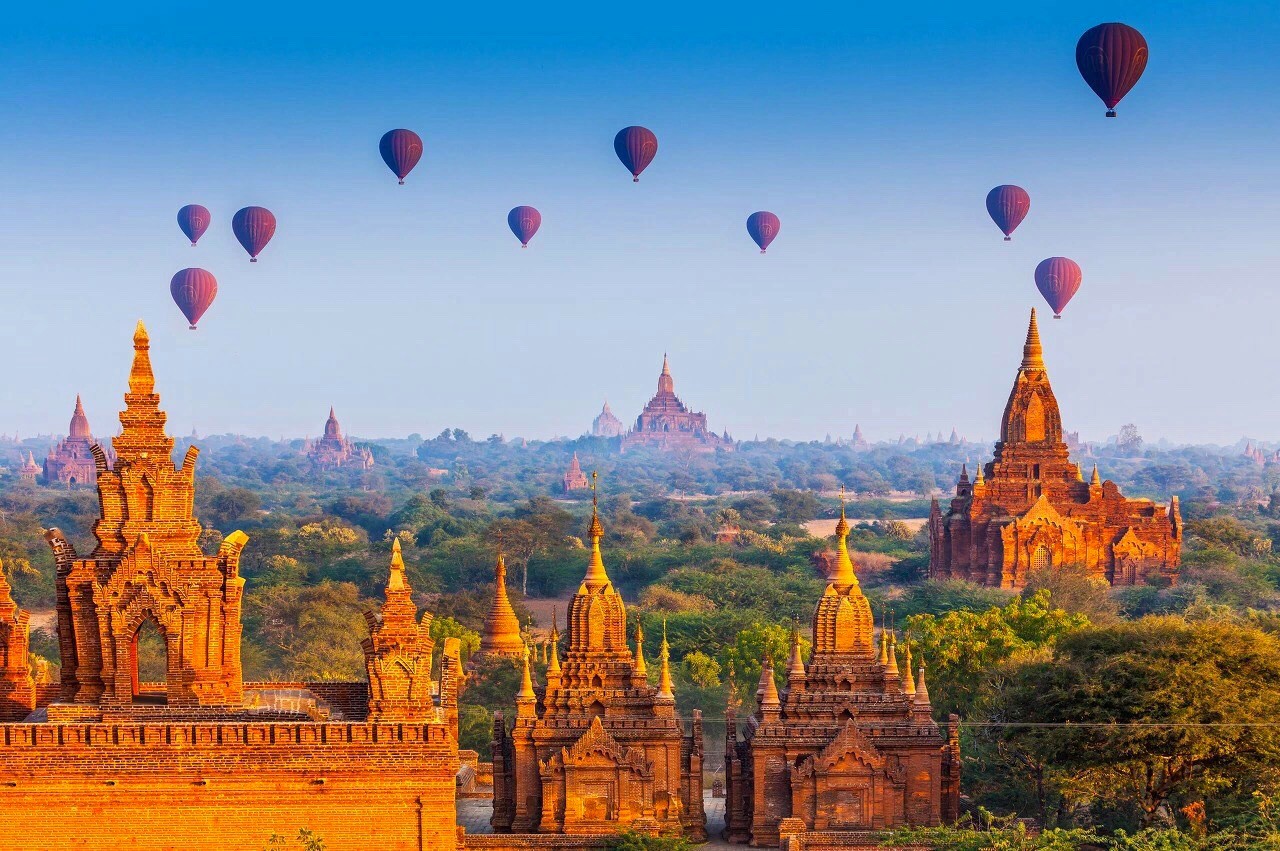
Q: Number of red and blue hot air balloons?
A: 10